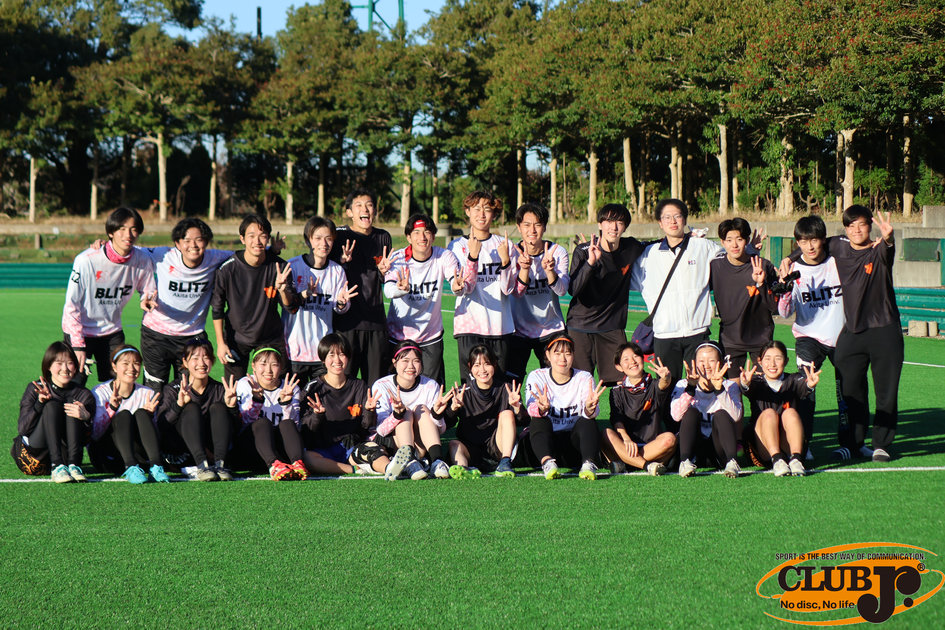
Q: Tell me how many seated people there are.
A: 11